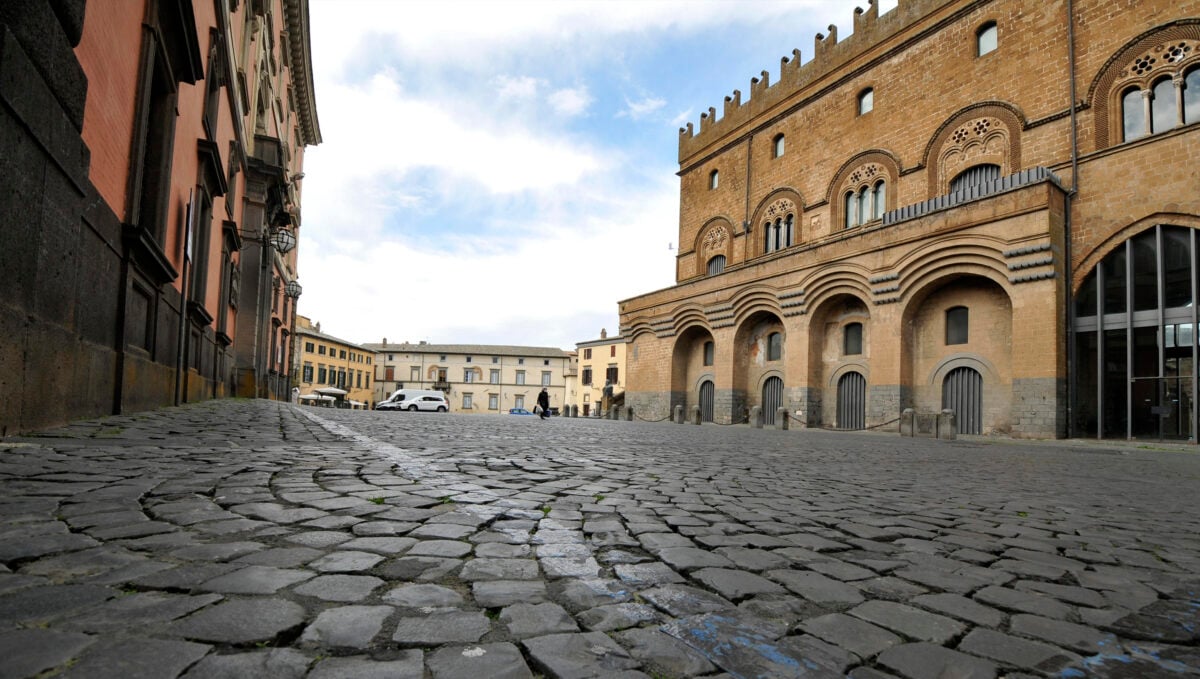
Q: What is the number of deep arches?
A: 4